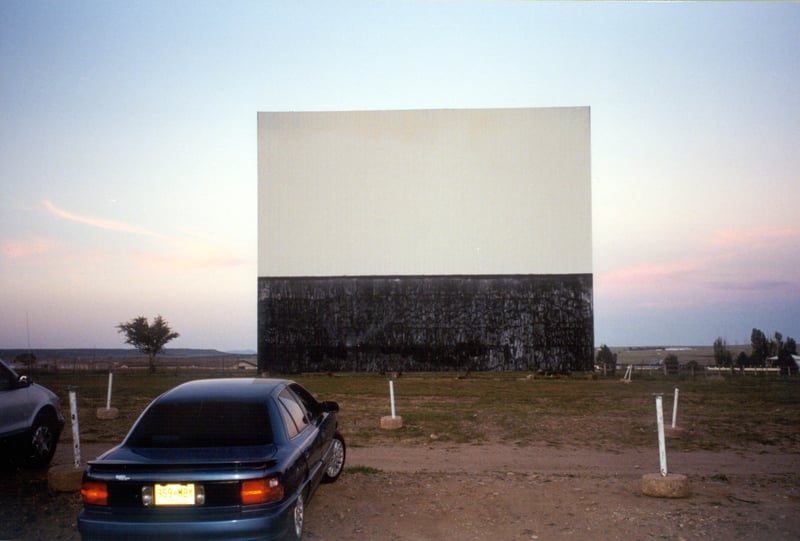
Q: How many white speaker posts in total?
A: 5